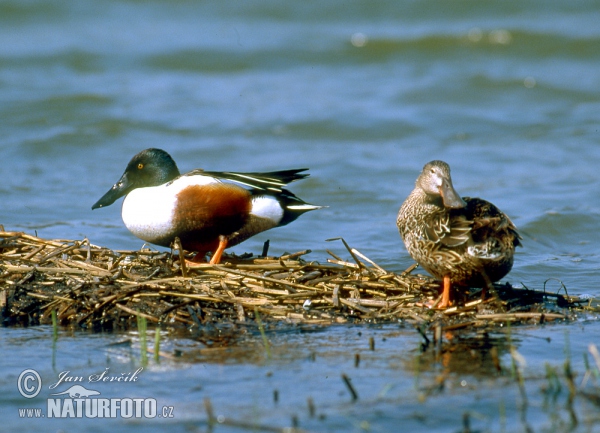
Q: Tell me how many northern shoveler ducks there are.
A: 2